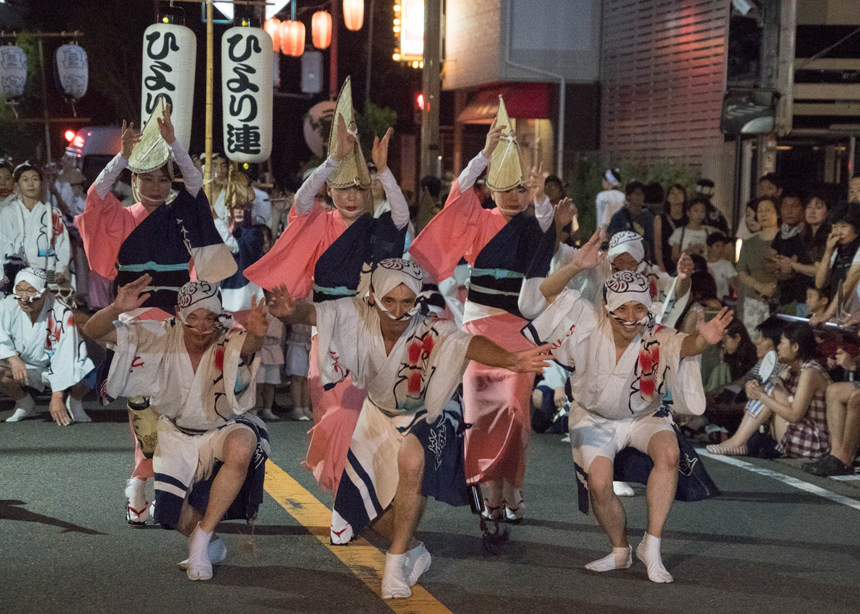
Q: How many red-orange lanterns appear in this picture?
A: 4